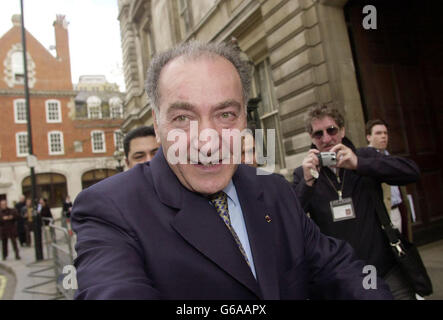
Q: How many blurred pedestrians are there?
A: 5